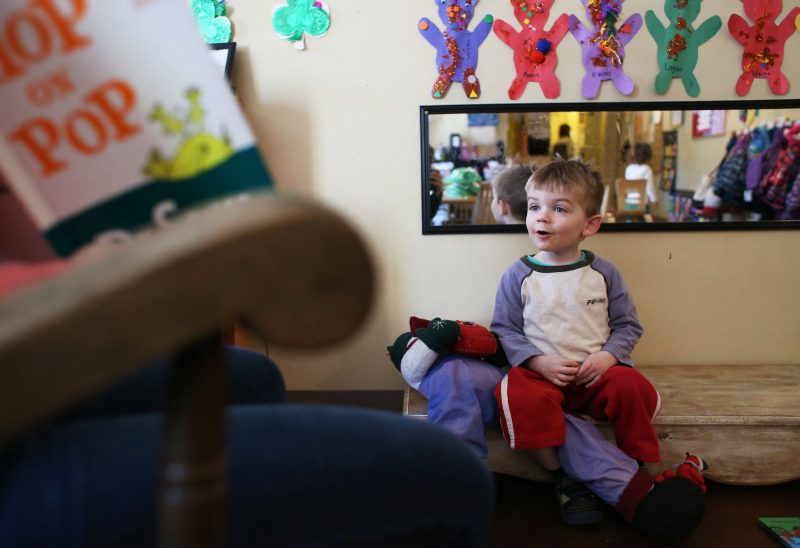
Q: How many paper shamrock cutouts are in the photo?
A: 2